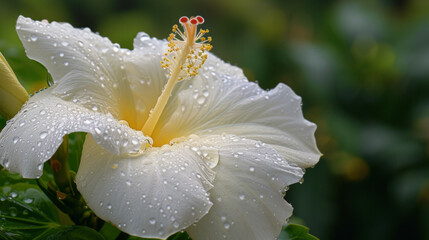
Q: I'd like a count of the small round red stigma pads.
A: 3